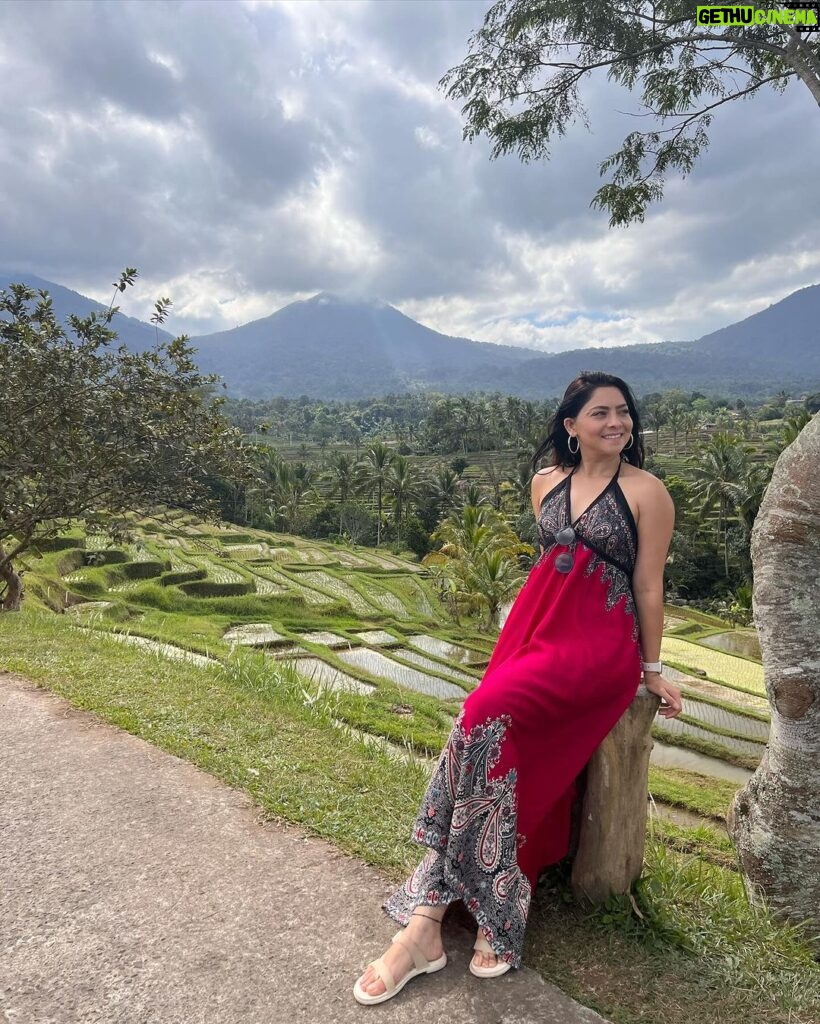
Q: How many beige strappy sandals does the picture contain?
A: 2